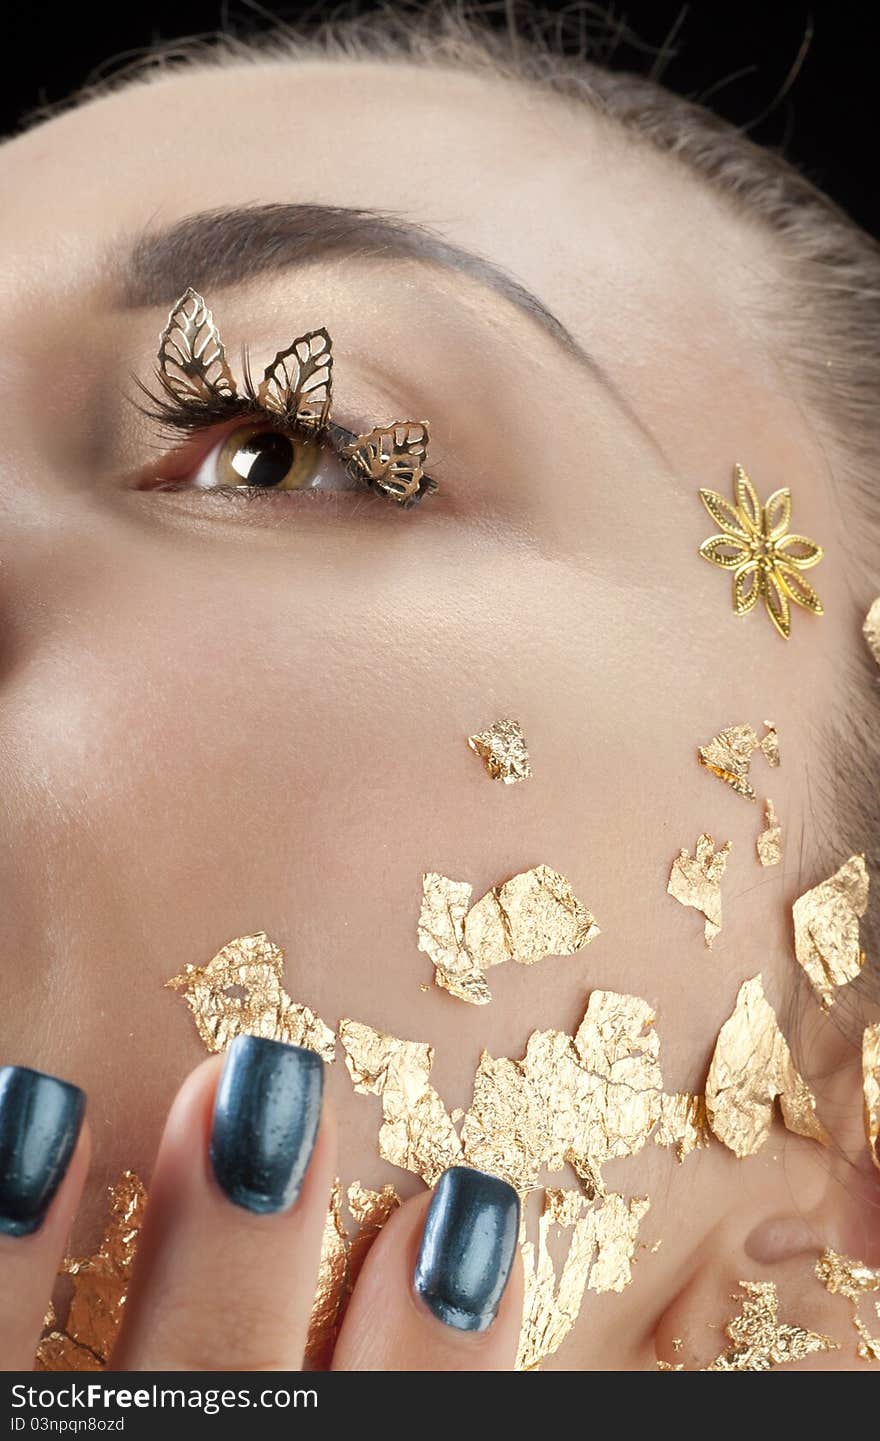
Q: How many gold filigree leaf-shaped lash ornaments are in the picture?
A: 3